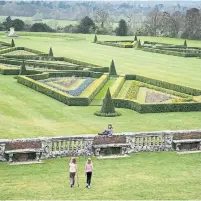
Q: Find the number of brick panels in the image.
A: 3